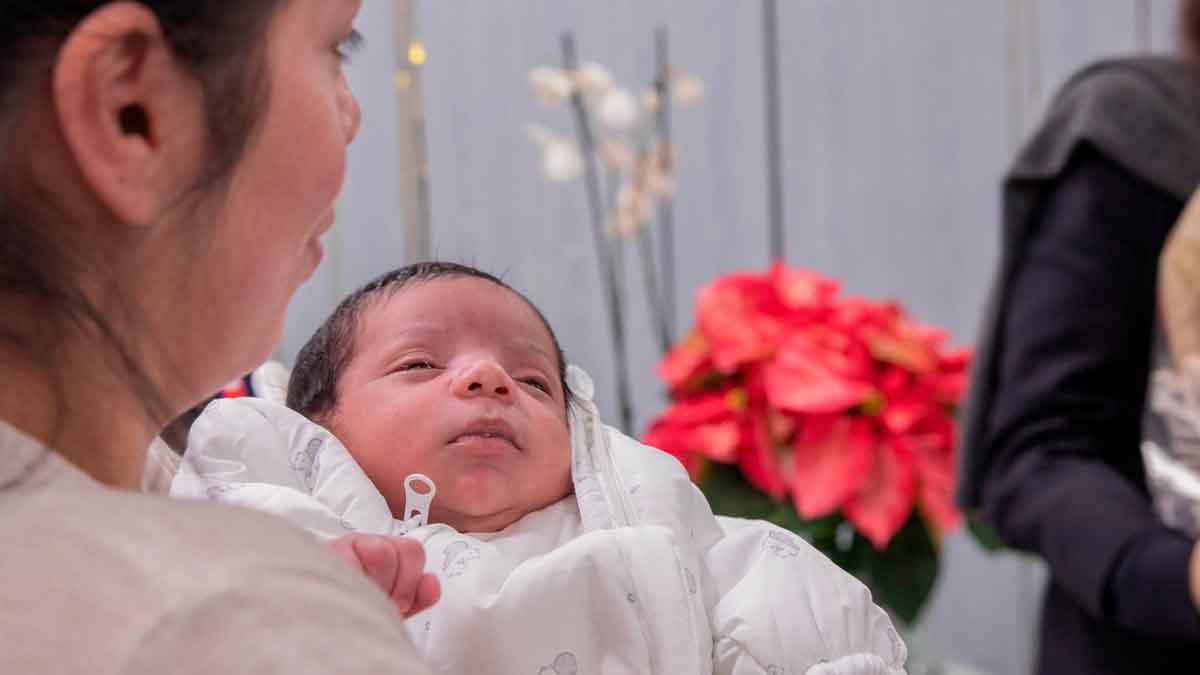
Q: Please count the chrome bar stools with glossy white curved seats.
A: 0